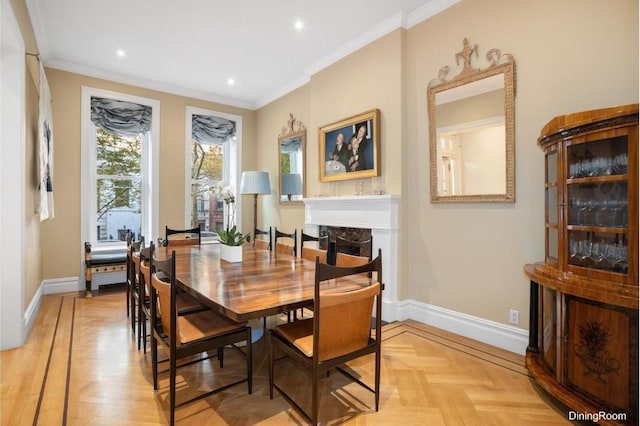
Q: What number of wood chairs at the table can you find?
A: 10